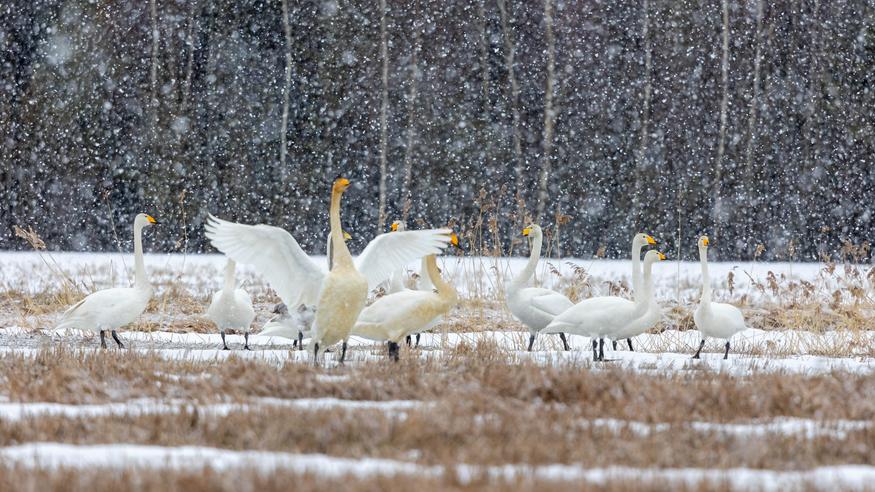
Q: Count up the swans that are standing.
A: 10